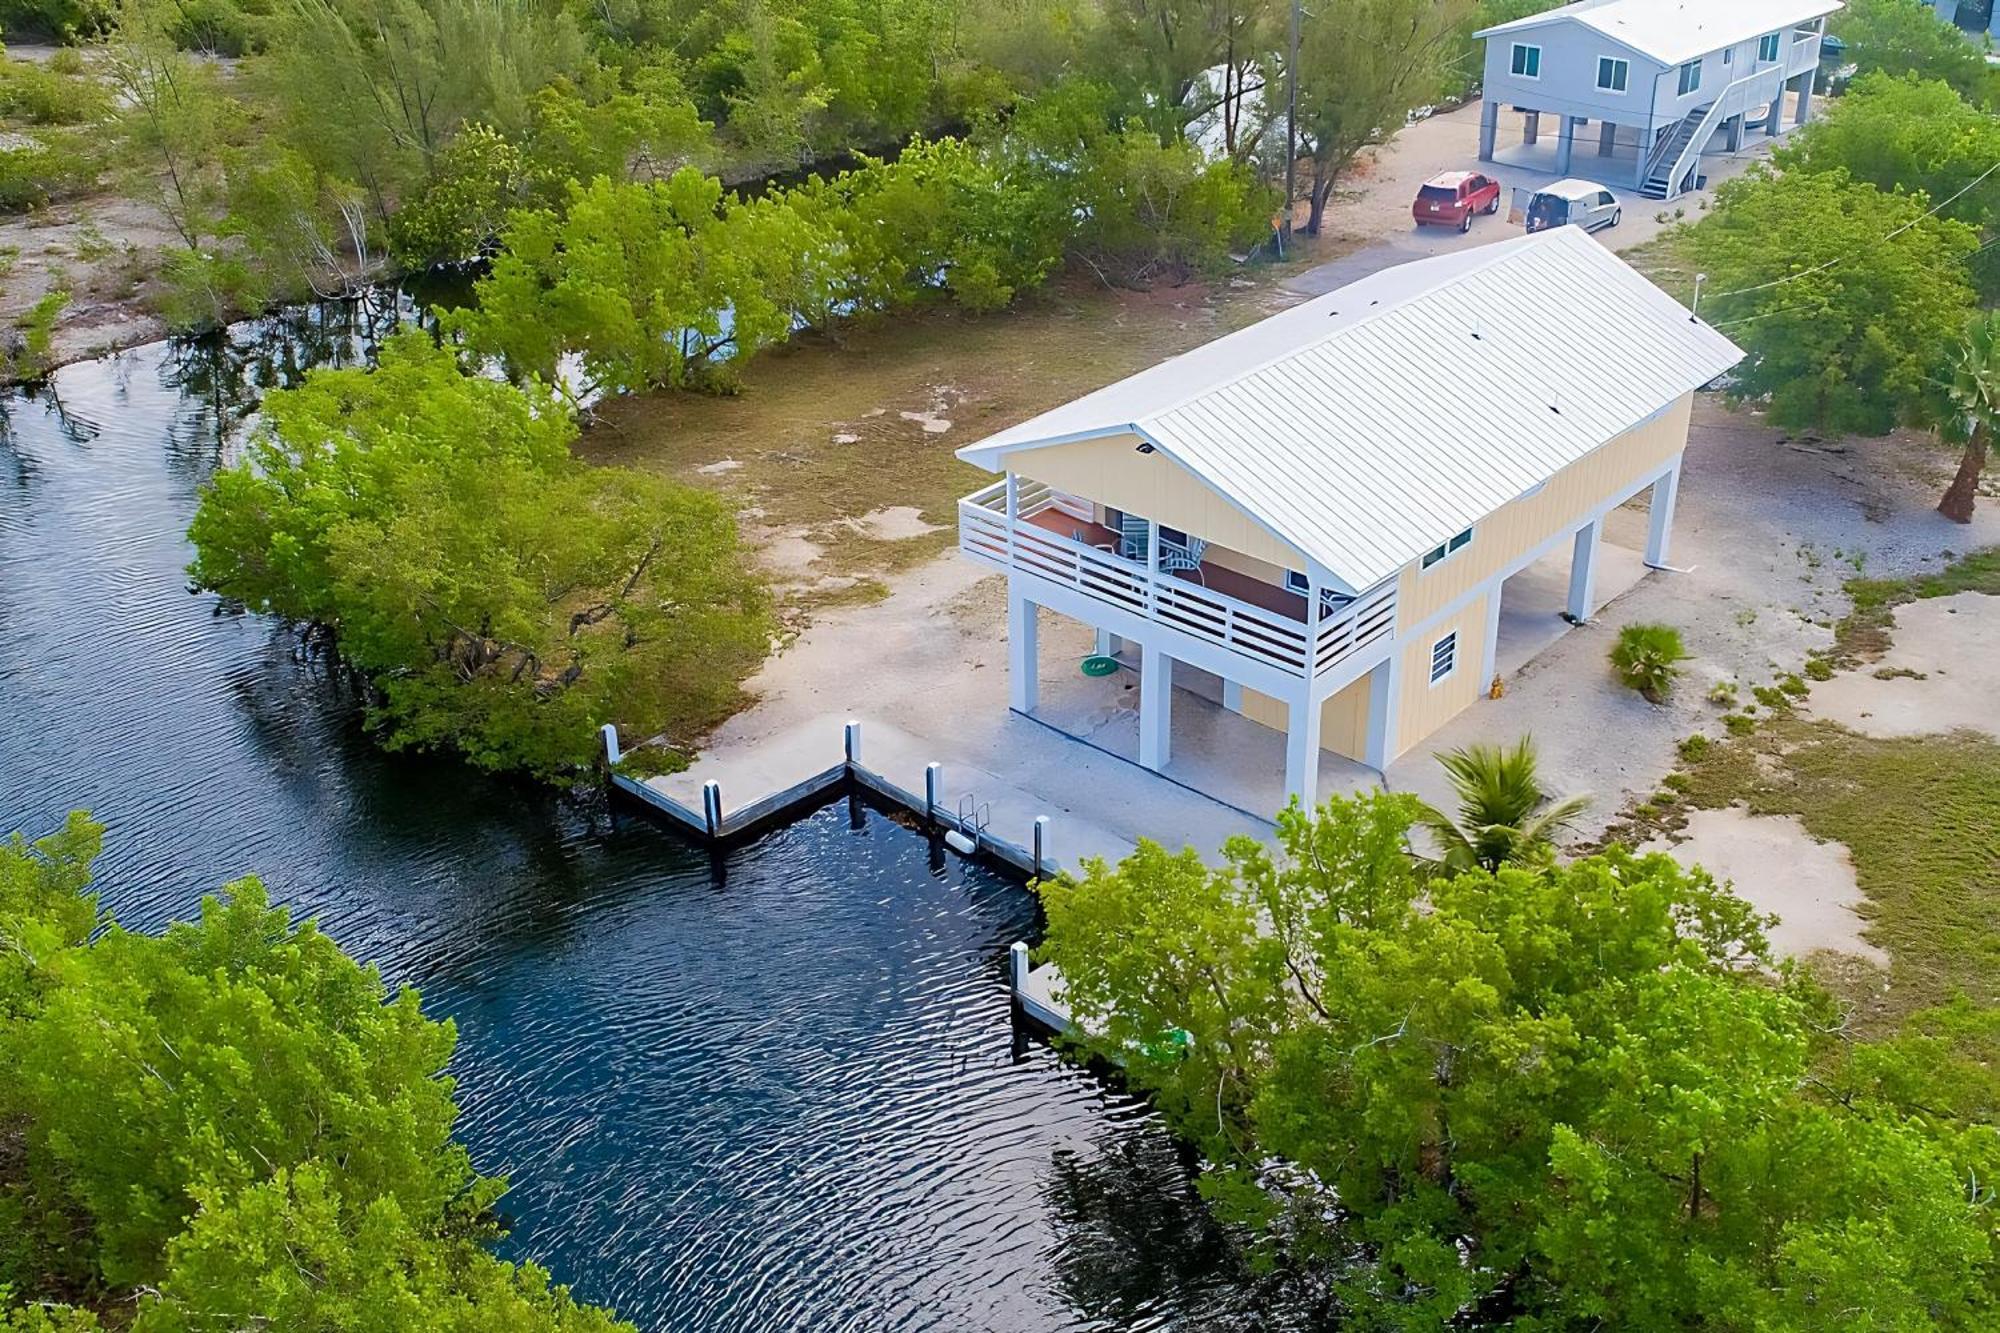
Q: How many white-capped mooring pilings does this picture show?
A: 6